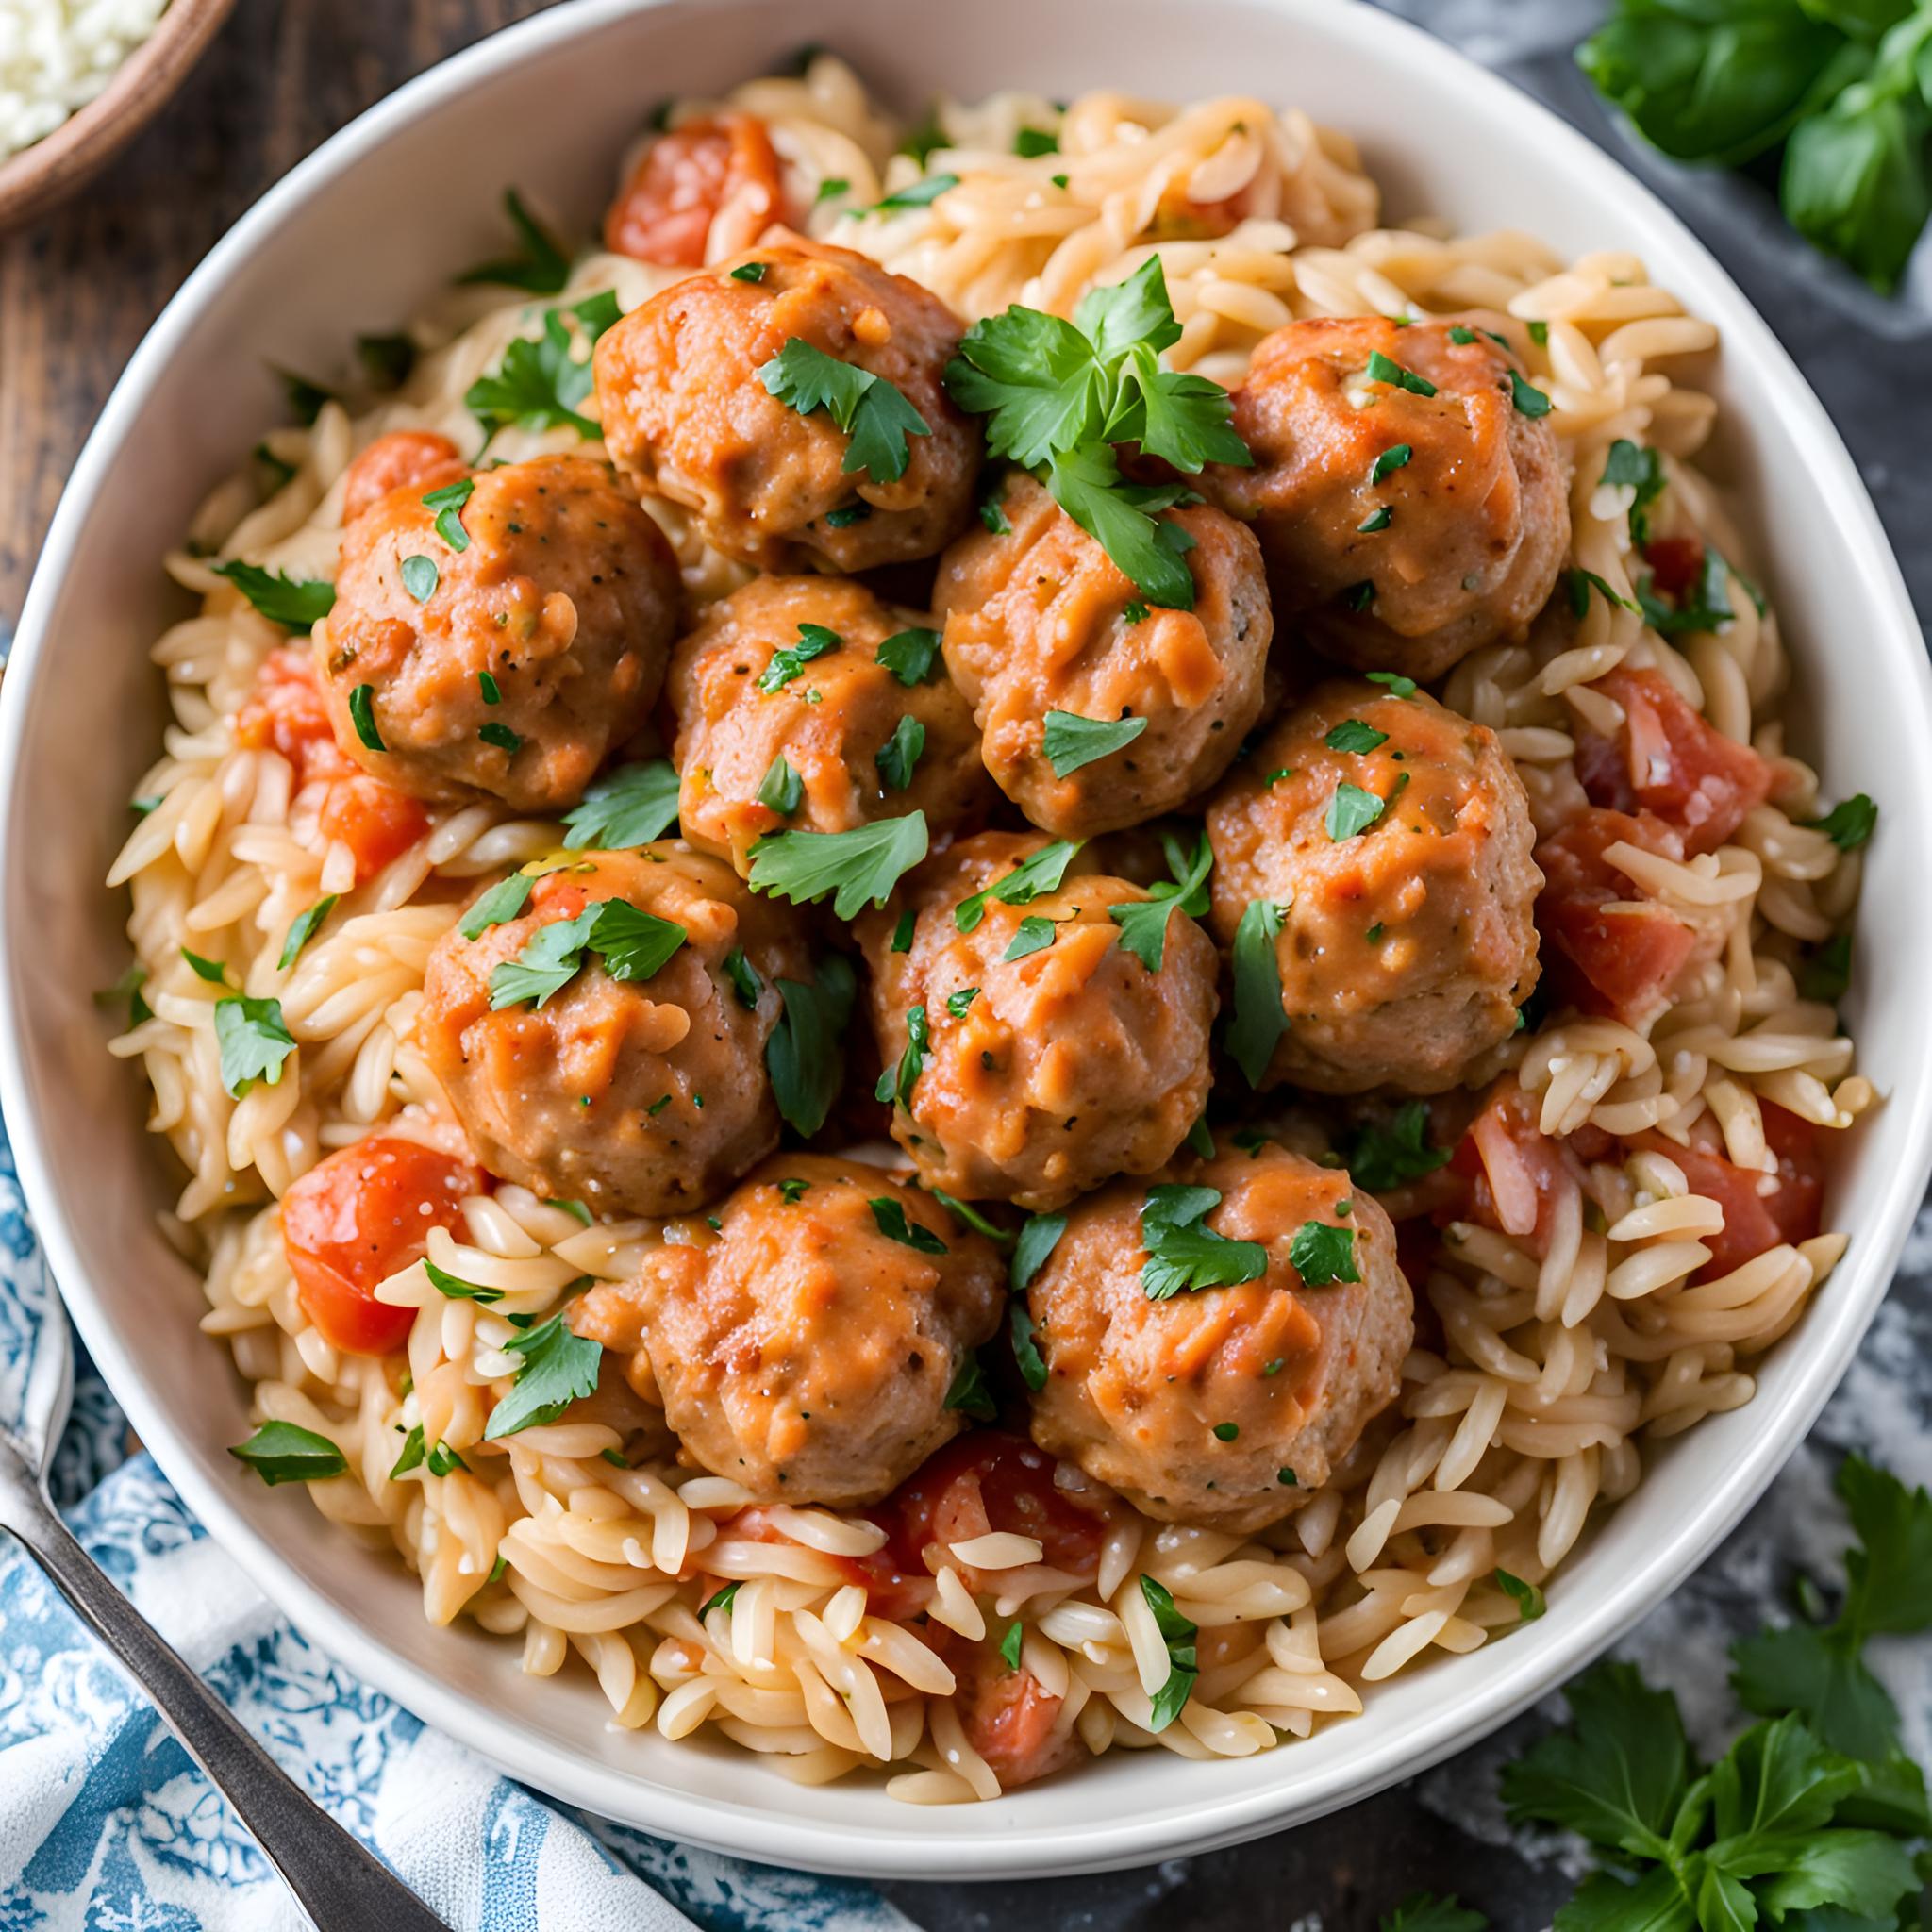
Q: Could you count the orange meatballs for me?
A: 10